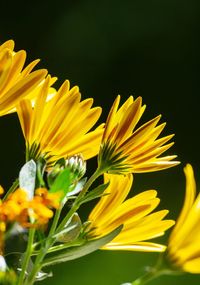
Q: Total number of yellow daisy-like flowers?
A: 5